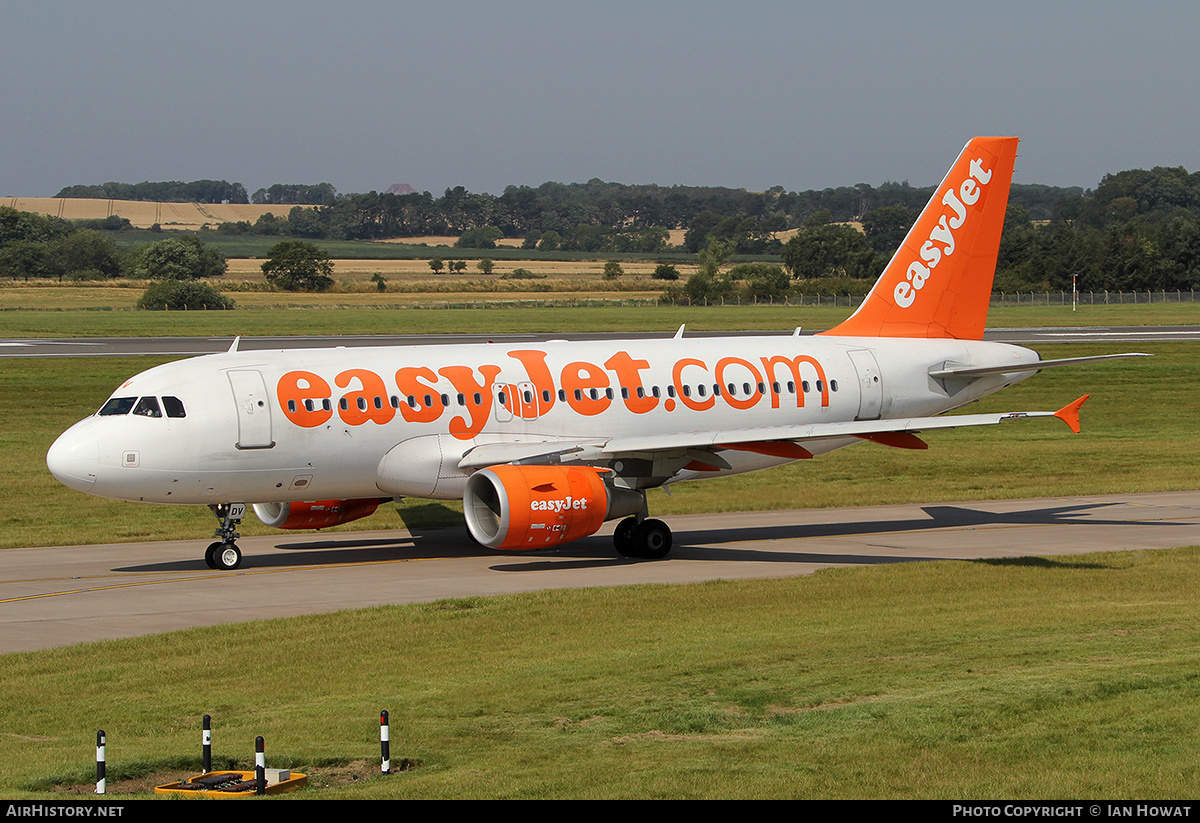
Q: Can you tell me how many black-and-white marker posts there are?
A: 4